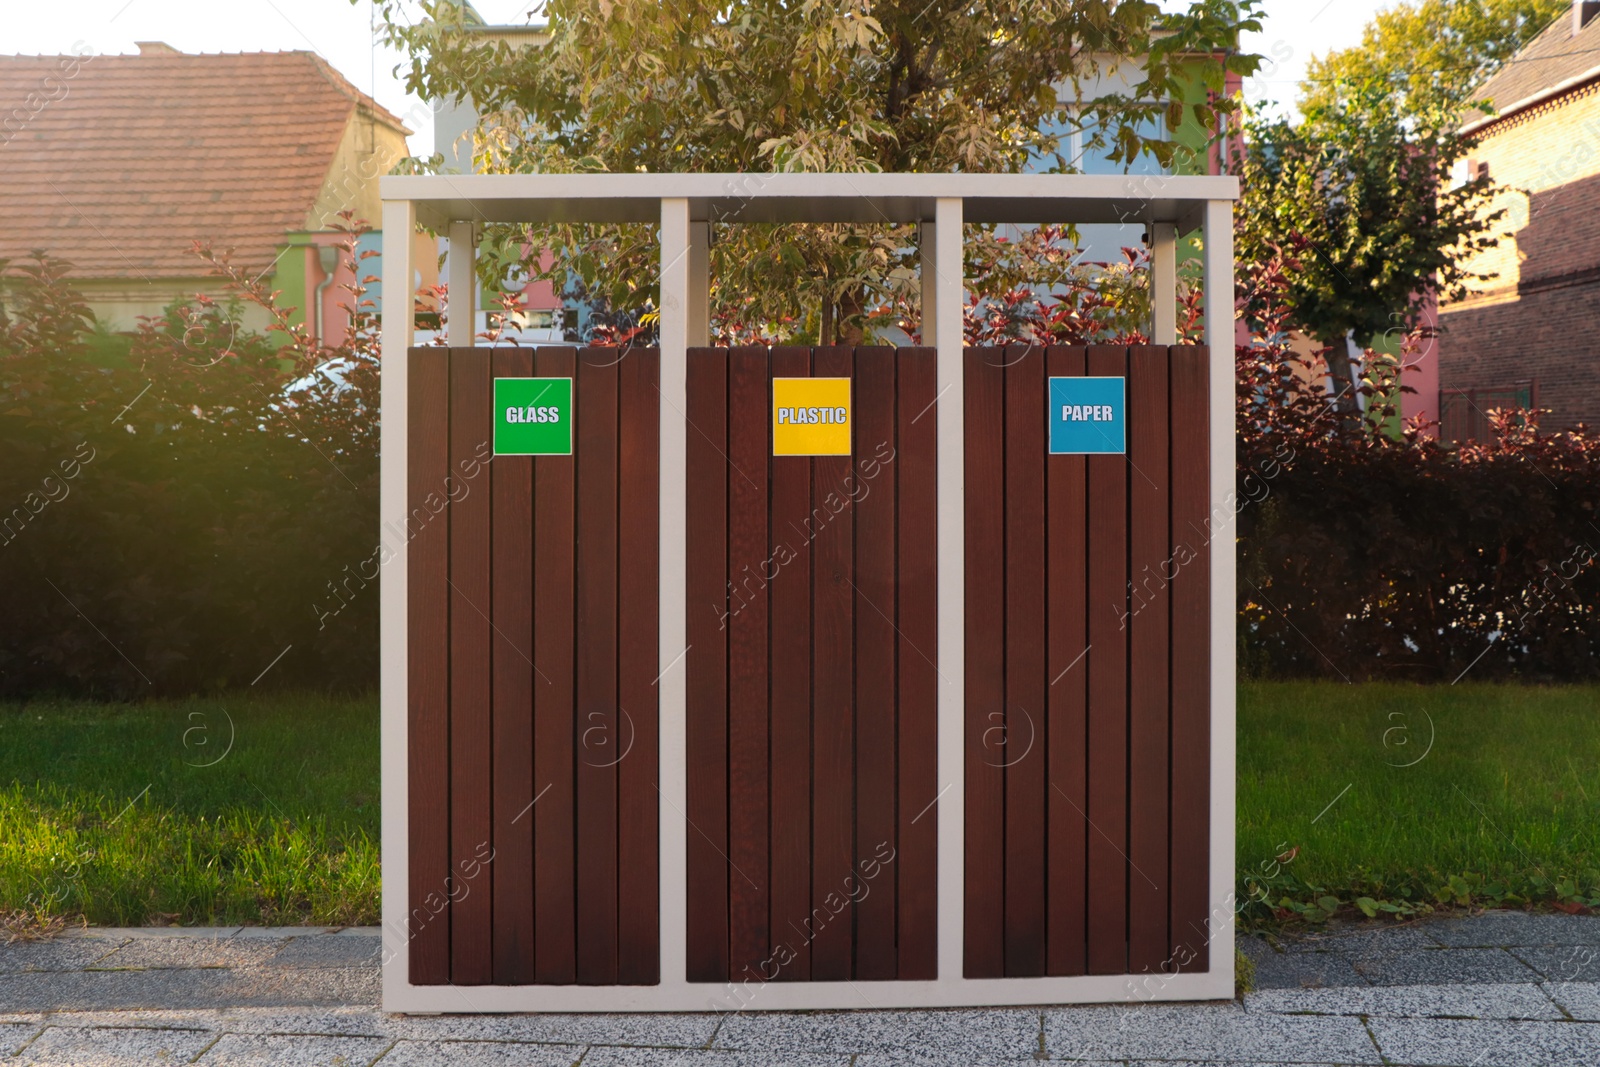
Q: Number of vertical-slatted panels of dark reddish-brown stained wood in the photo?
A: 3